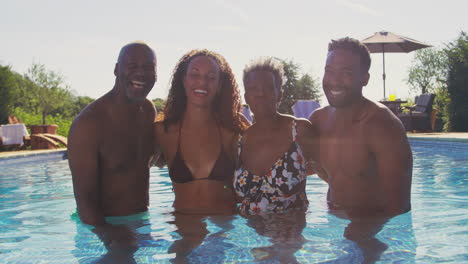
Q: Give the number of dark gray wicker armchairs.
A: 1